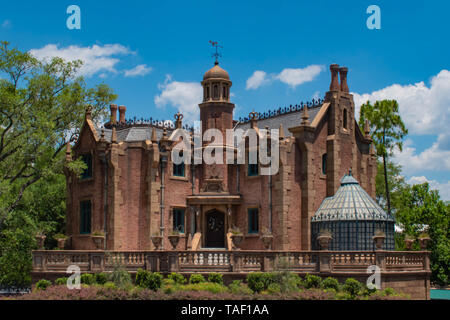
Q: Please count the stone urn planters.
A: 11